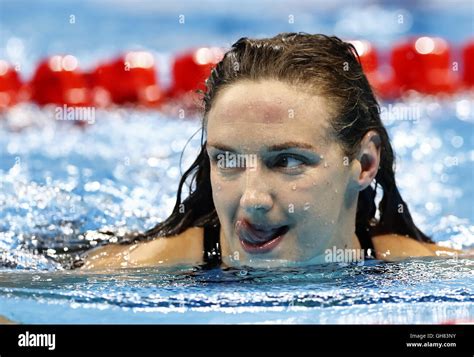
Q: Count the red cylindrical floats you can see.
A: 7